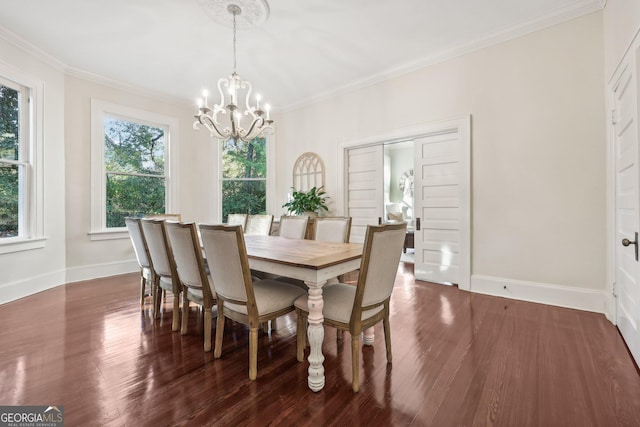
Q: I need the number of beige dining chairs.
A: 10